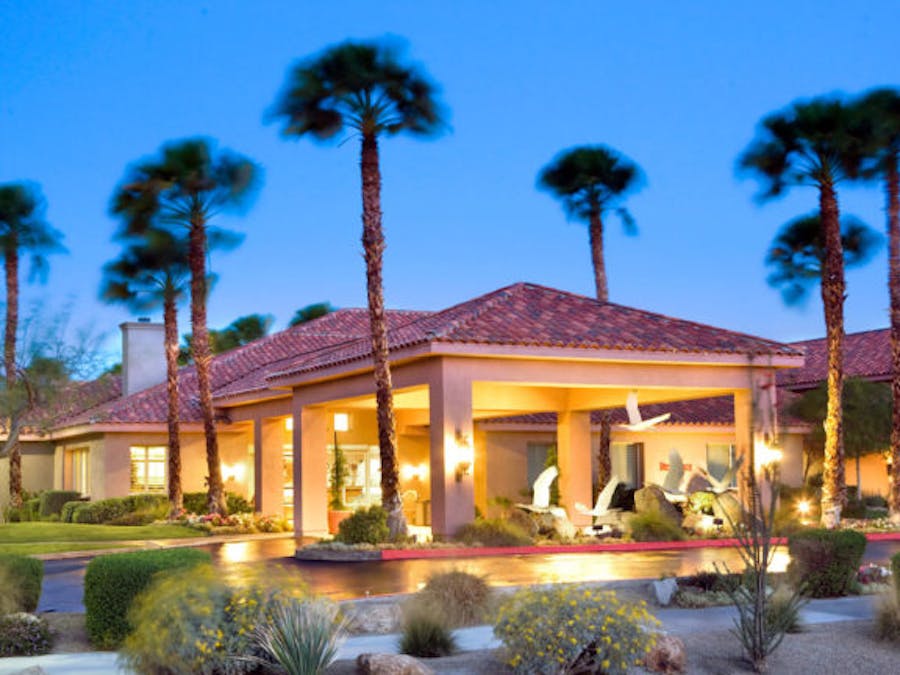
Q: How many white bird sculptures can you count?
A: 5